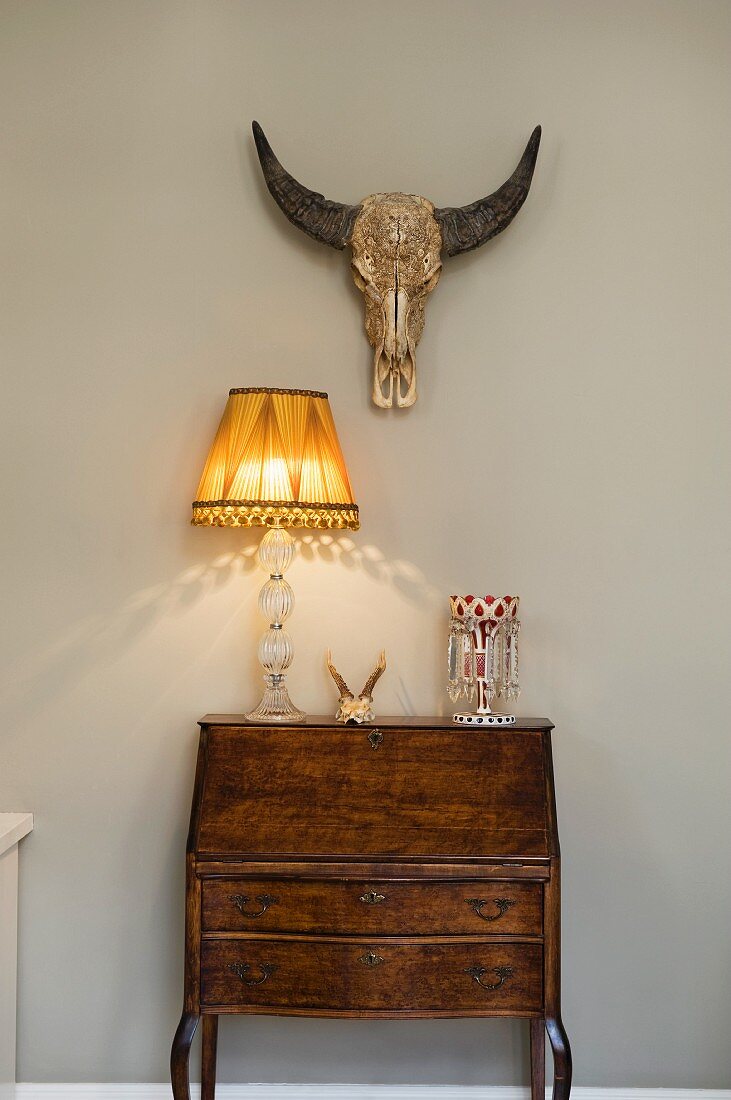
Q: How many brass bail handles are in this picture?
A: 4